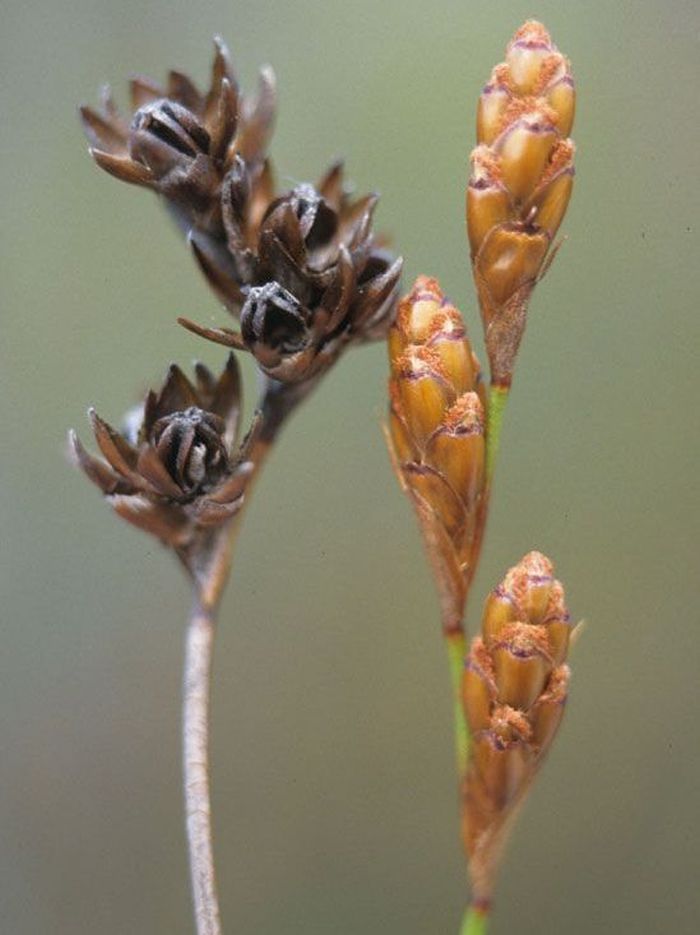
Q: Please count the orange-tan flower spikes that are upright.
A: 3